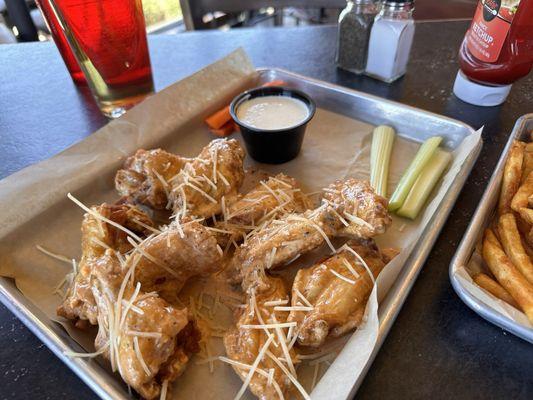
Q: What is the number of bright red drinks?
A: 2